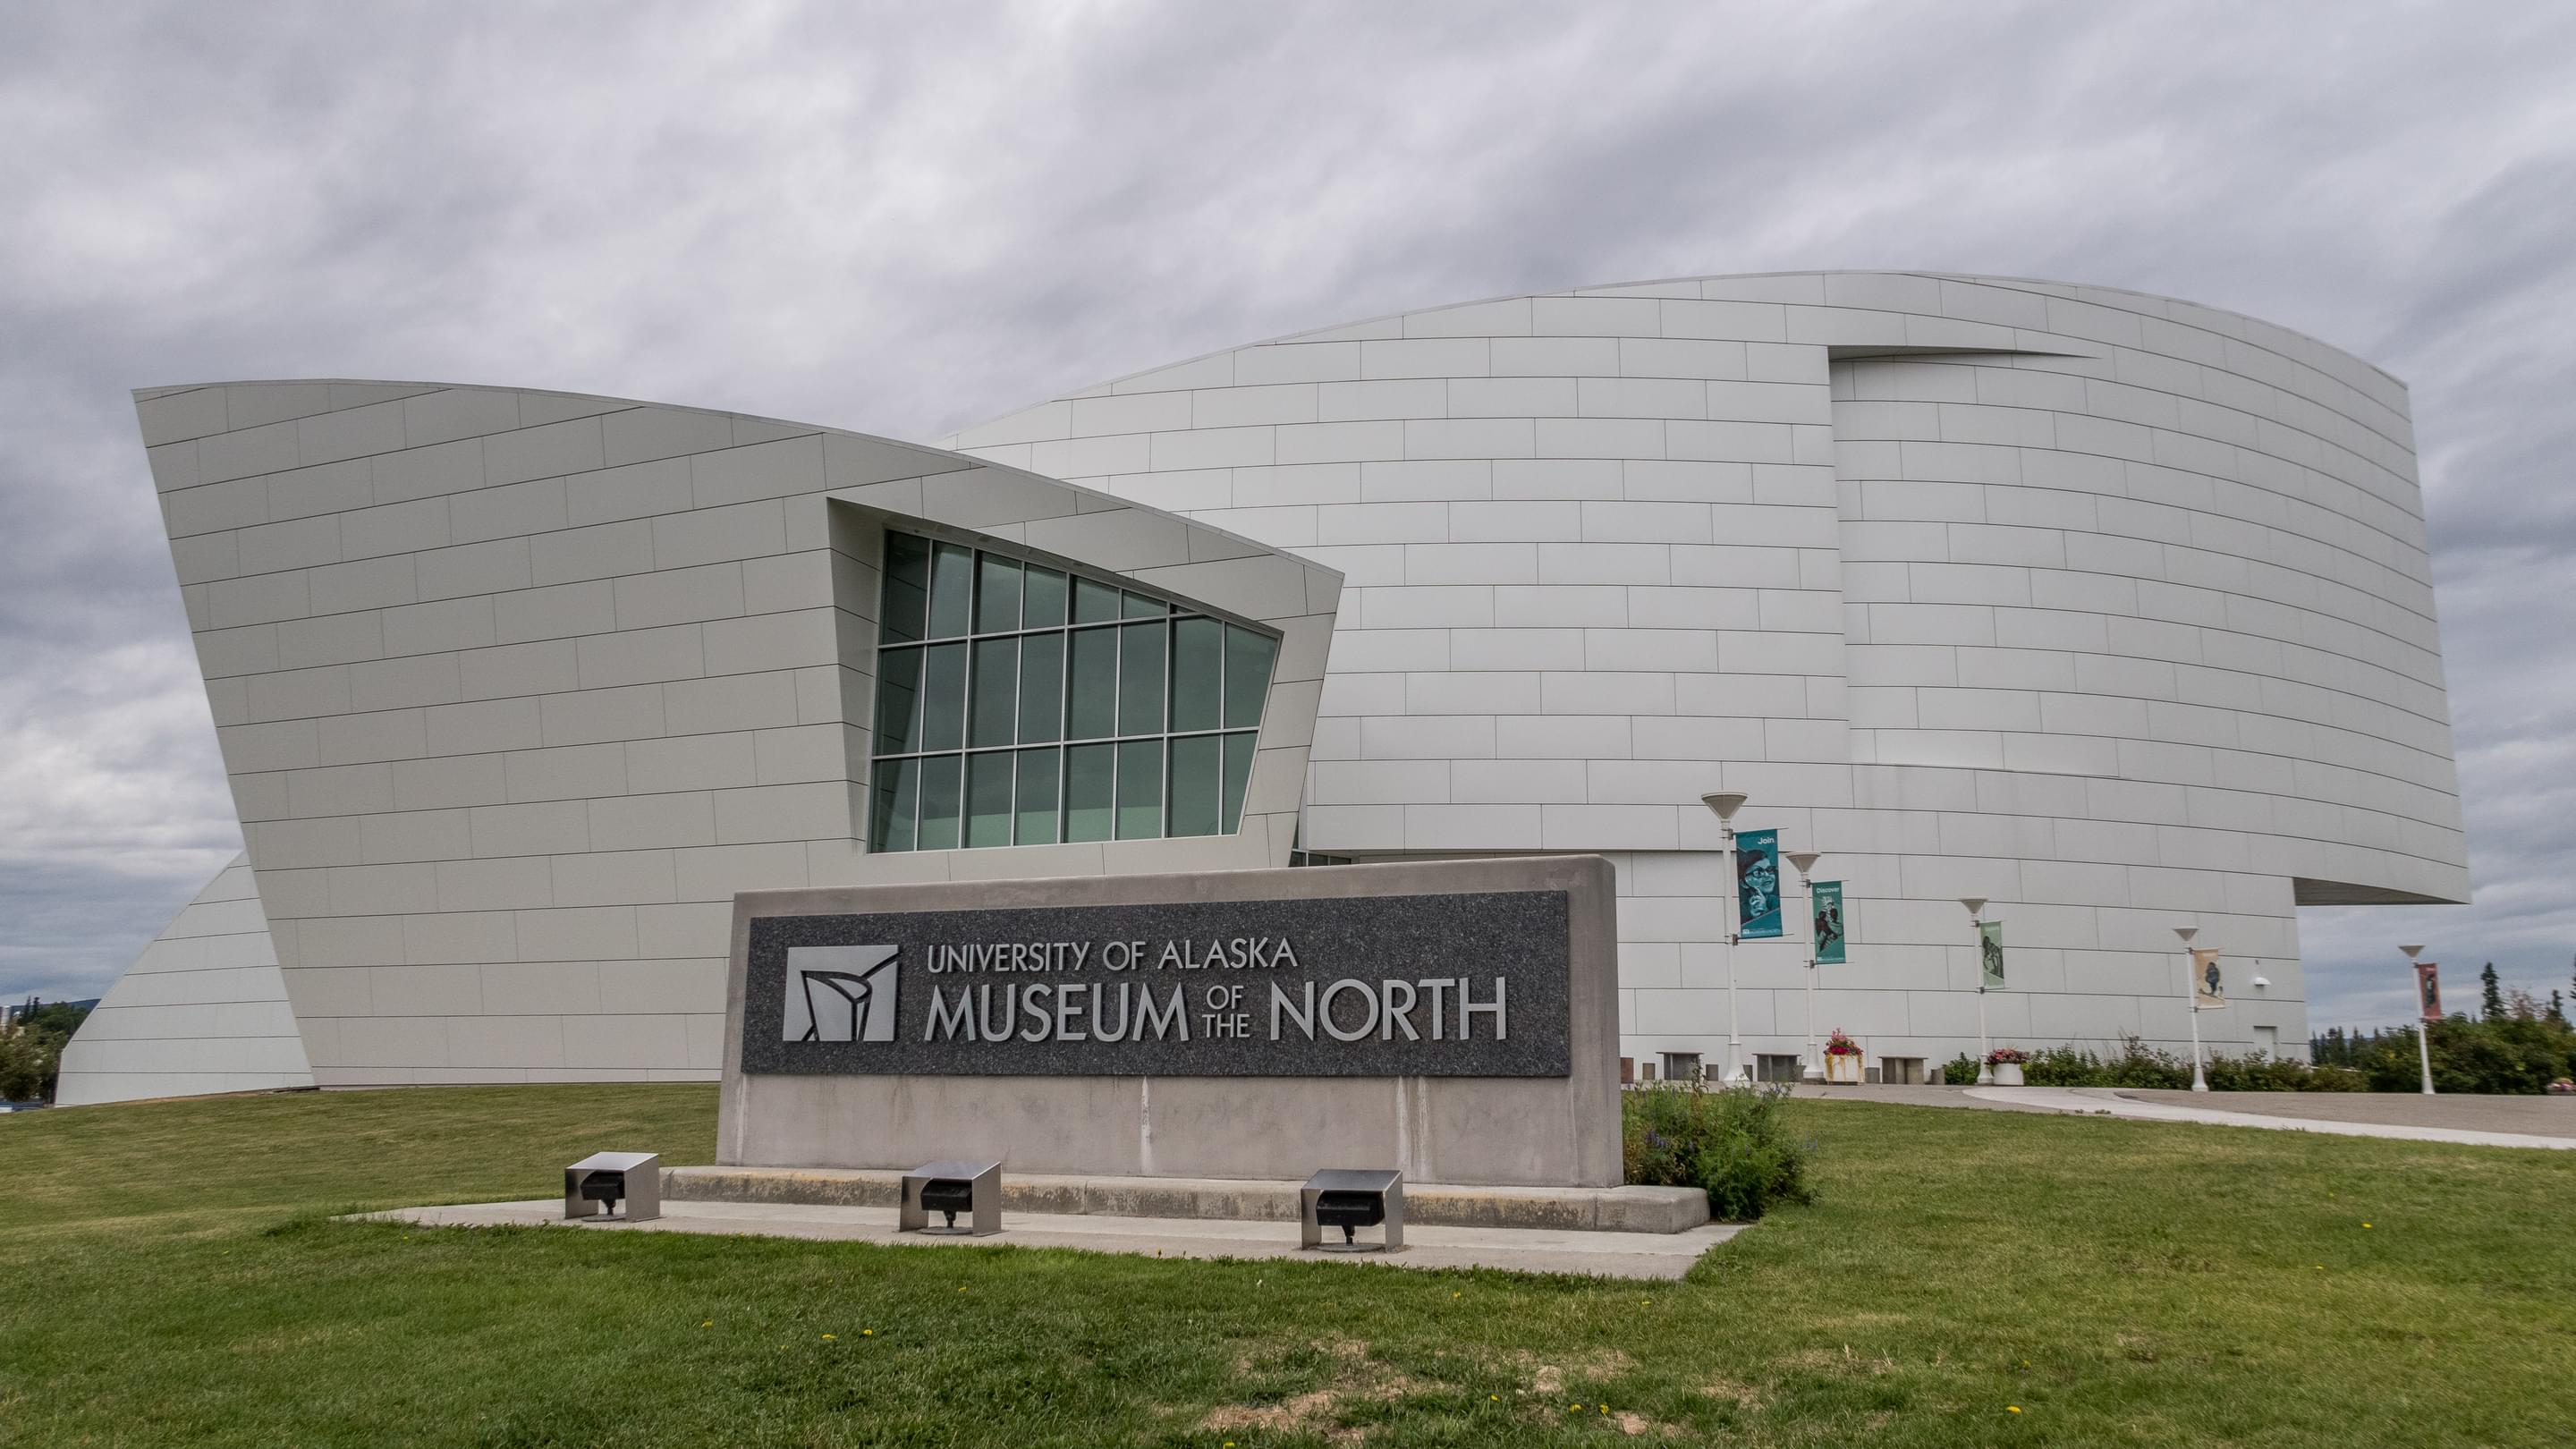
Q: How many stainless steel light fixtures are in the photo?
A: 3